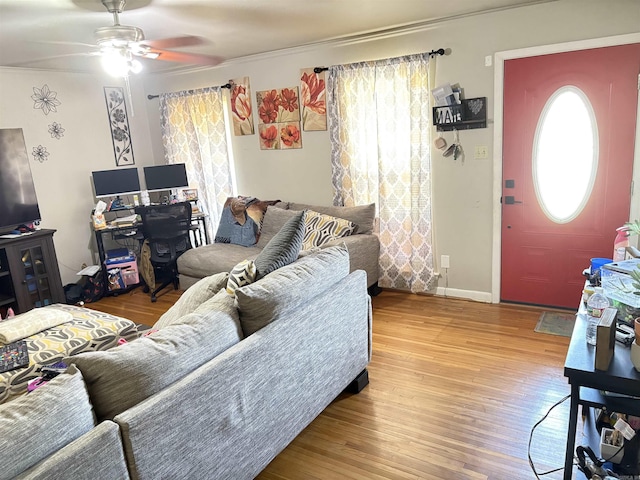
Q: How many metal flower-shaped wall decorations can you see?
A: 3